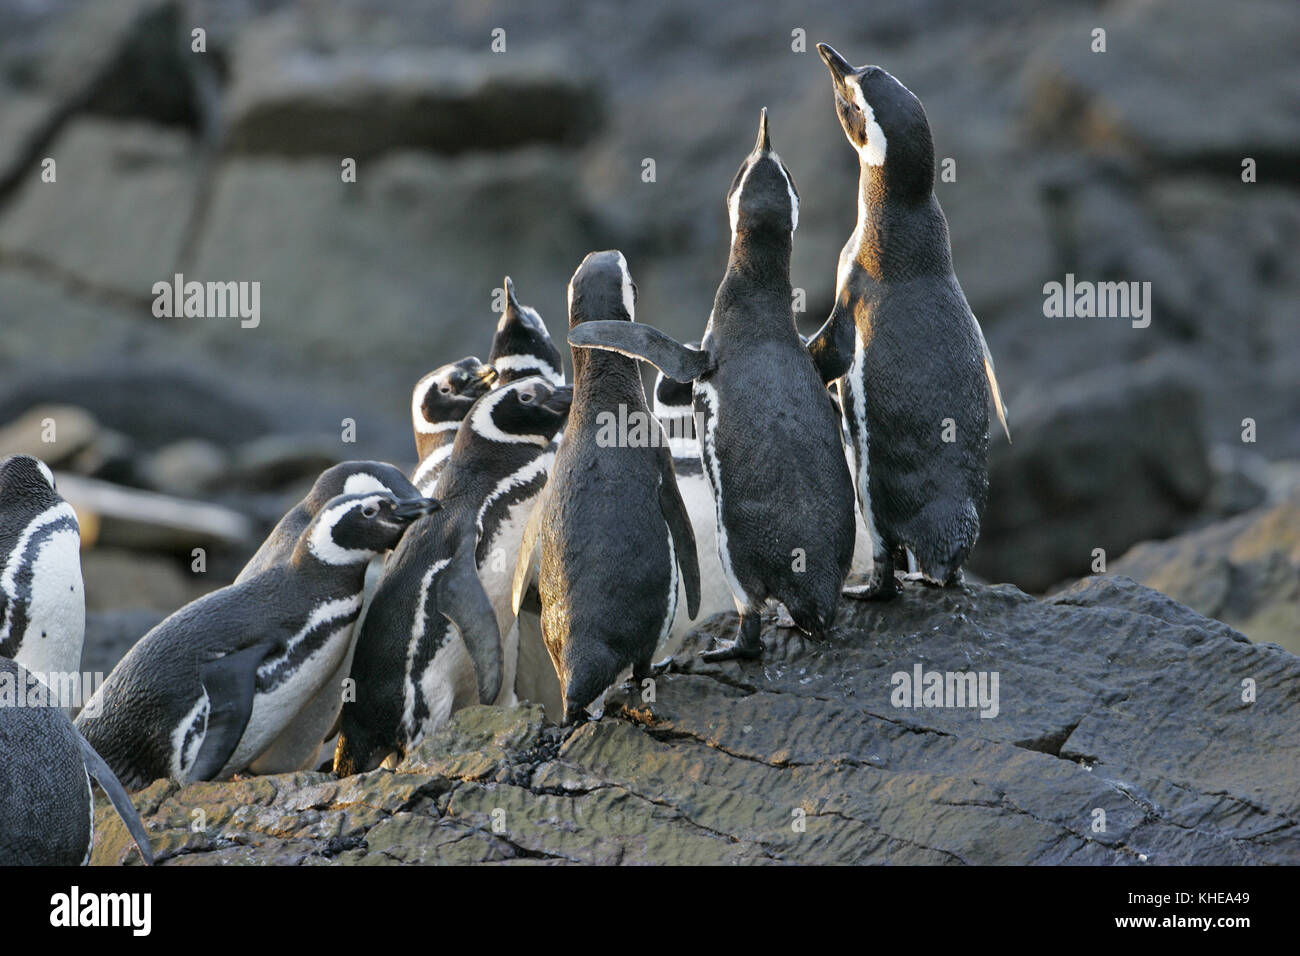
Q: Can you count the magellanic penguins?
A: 11